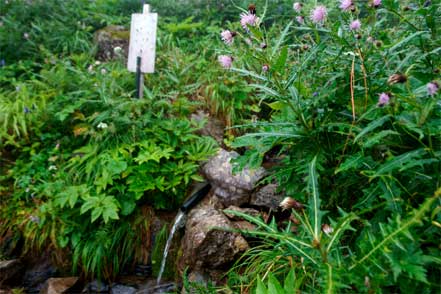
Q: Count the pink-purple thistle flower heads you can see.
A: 11